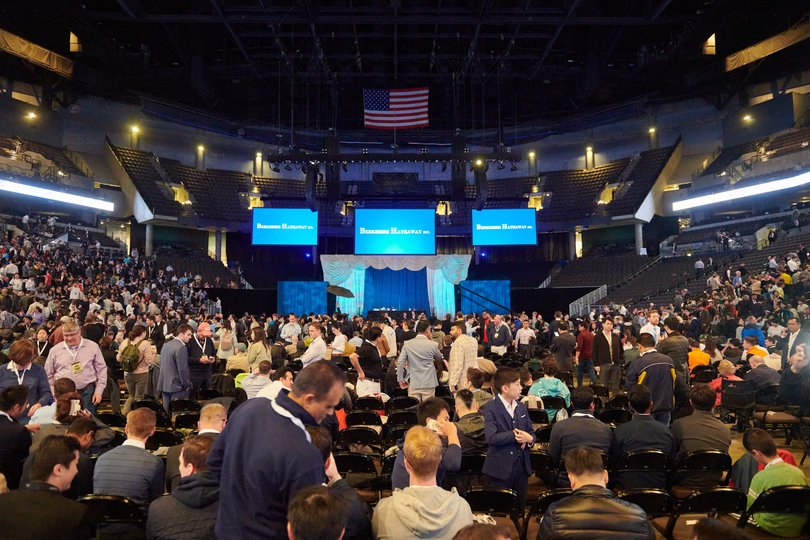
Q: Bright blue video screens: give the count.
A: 3